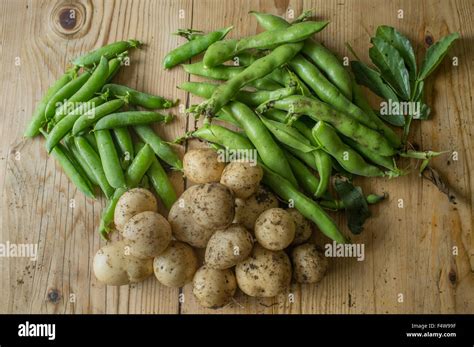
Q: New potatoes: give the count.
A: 14